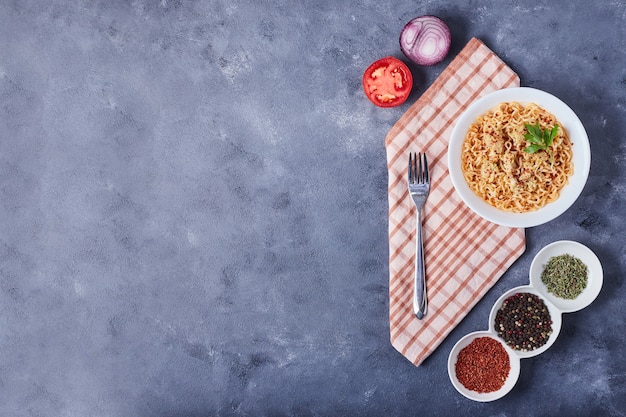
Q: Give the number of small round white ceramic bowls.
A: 3